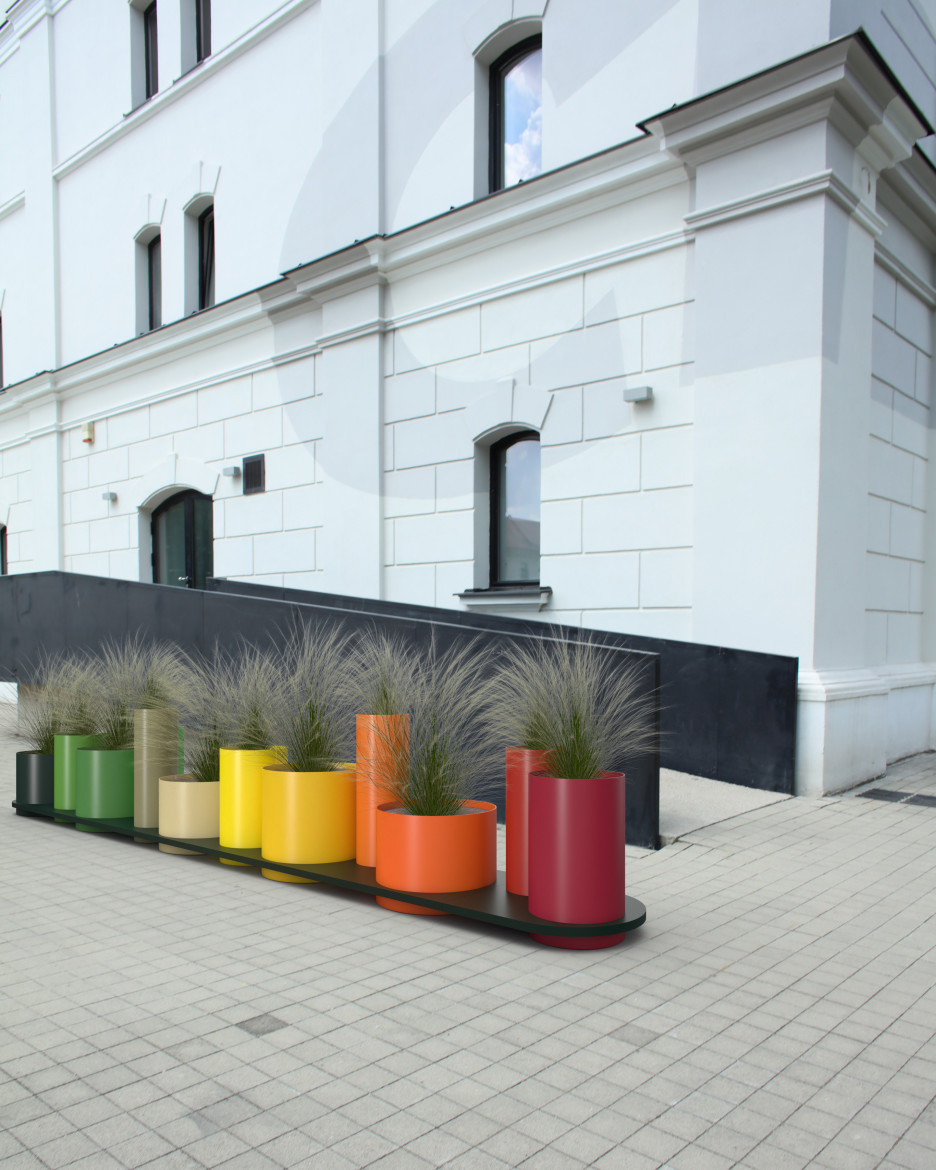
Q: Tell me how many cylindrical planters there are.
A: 11